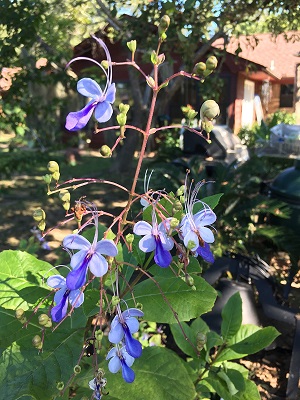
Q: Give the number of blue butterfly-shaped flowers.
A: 7